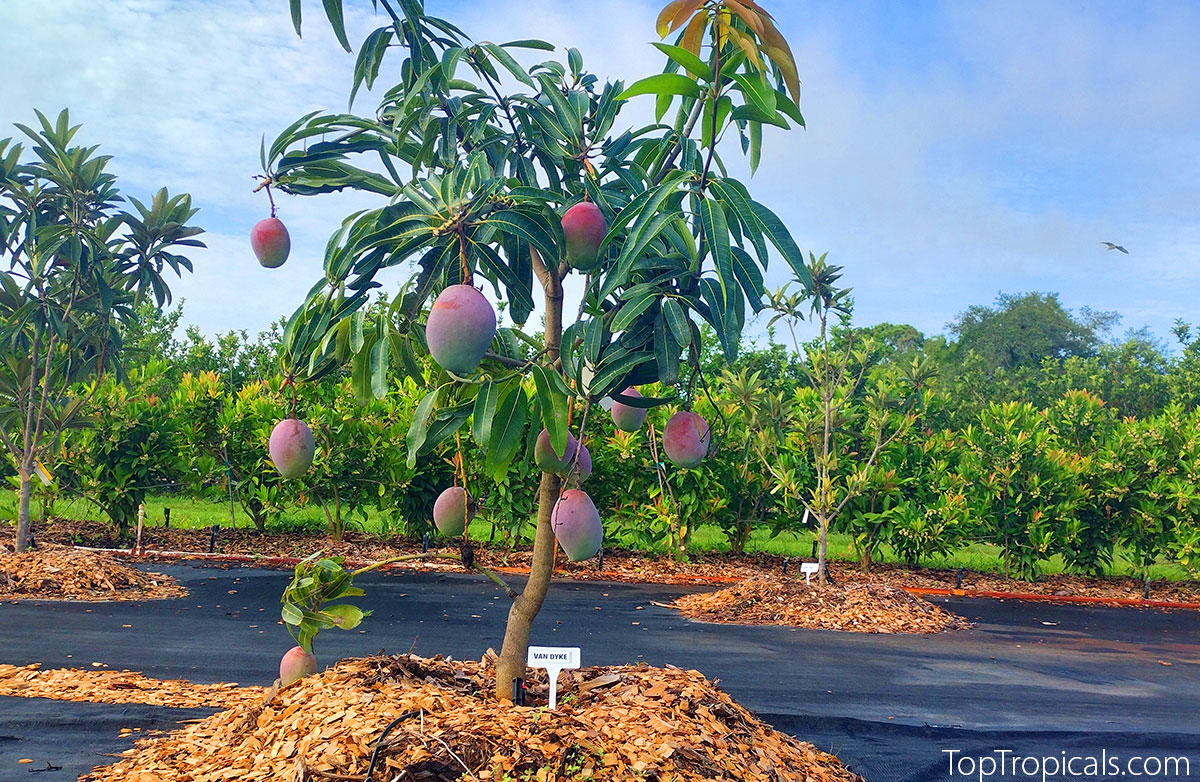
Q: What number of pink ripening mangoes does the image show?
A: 11